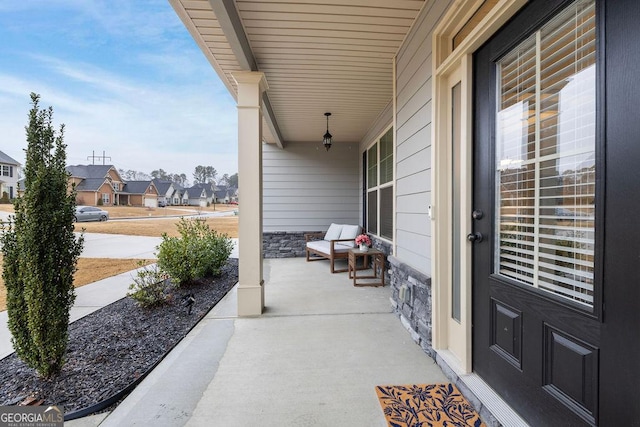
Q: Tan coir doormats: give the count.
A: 1